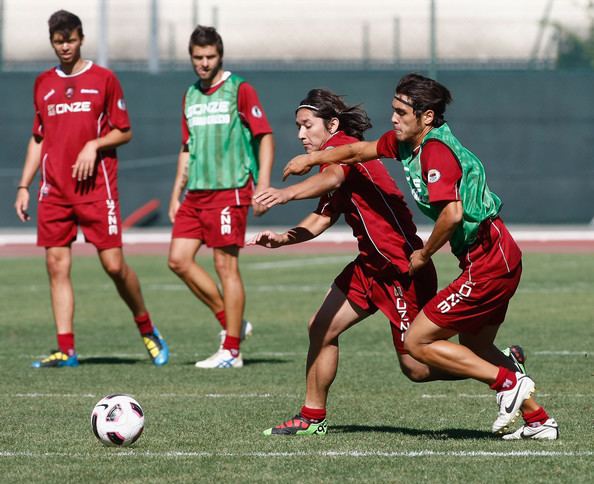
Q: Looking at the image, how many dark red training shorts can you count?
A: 4